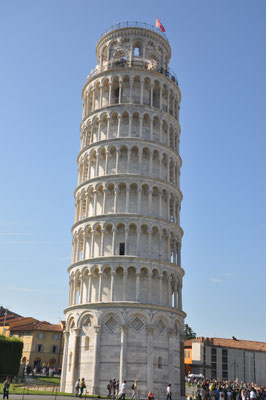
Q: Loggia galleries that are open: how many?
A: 6